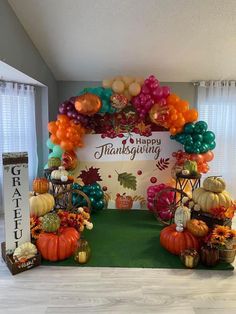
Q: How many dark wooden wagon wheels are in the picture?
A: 2